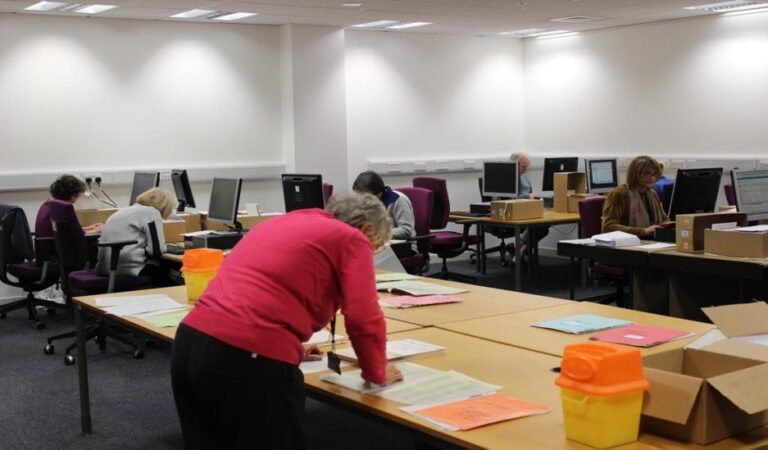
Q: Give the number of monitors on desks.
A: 9